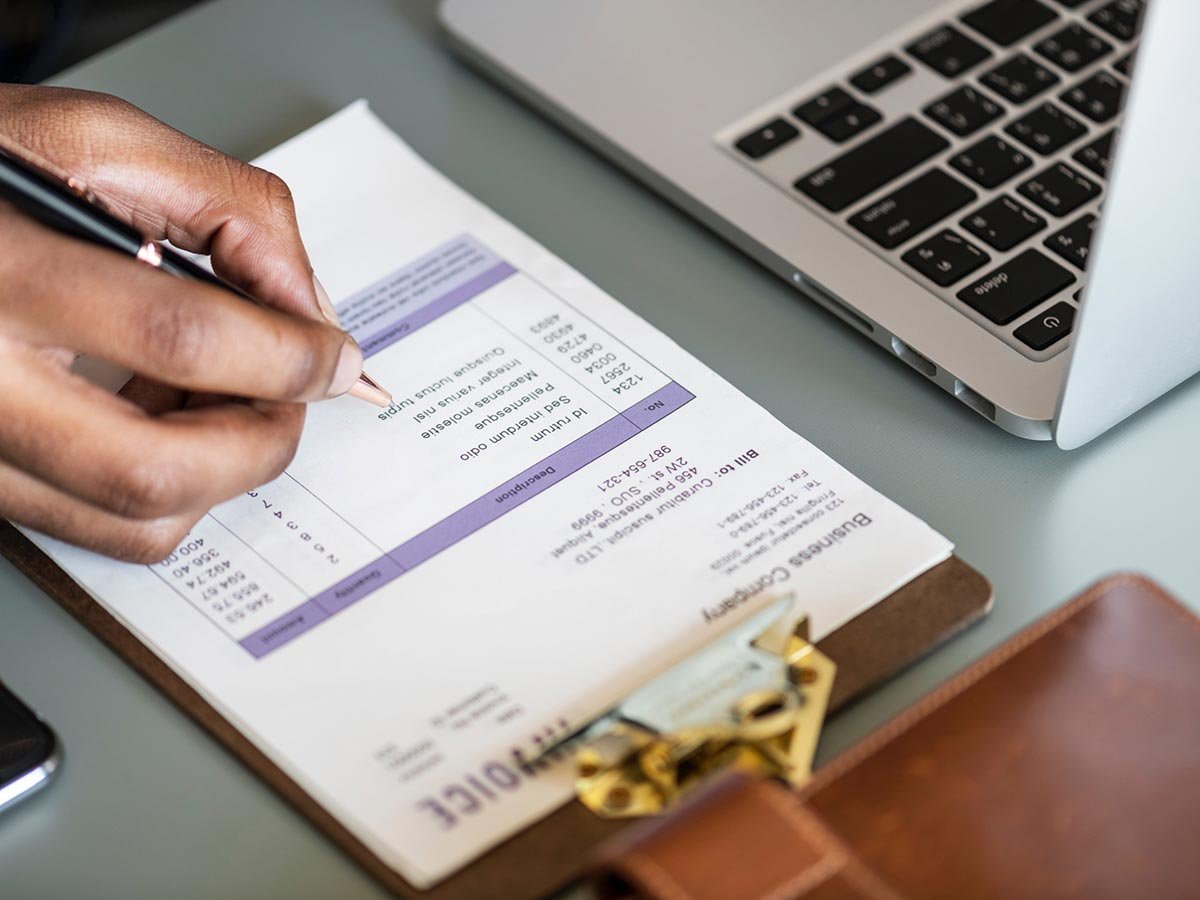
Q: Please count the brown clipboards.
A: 1